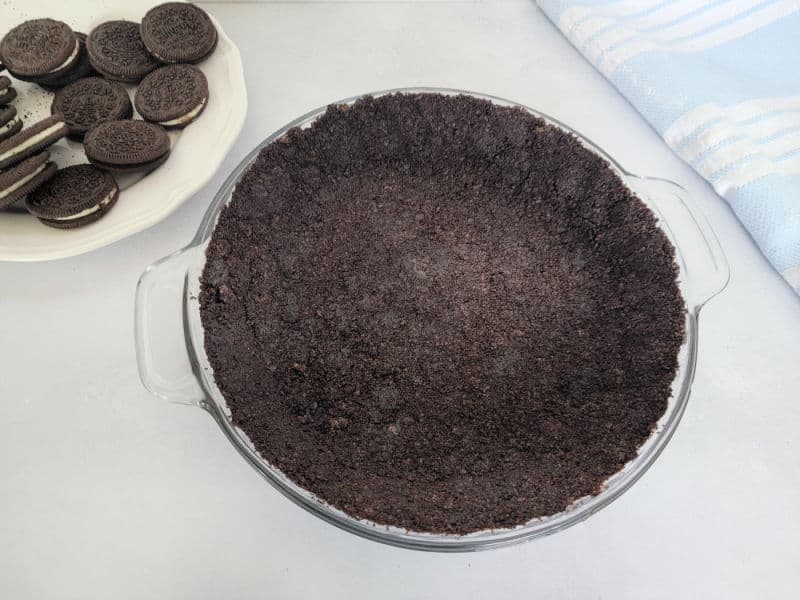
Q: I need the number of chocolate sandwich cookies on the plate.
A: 12